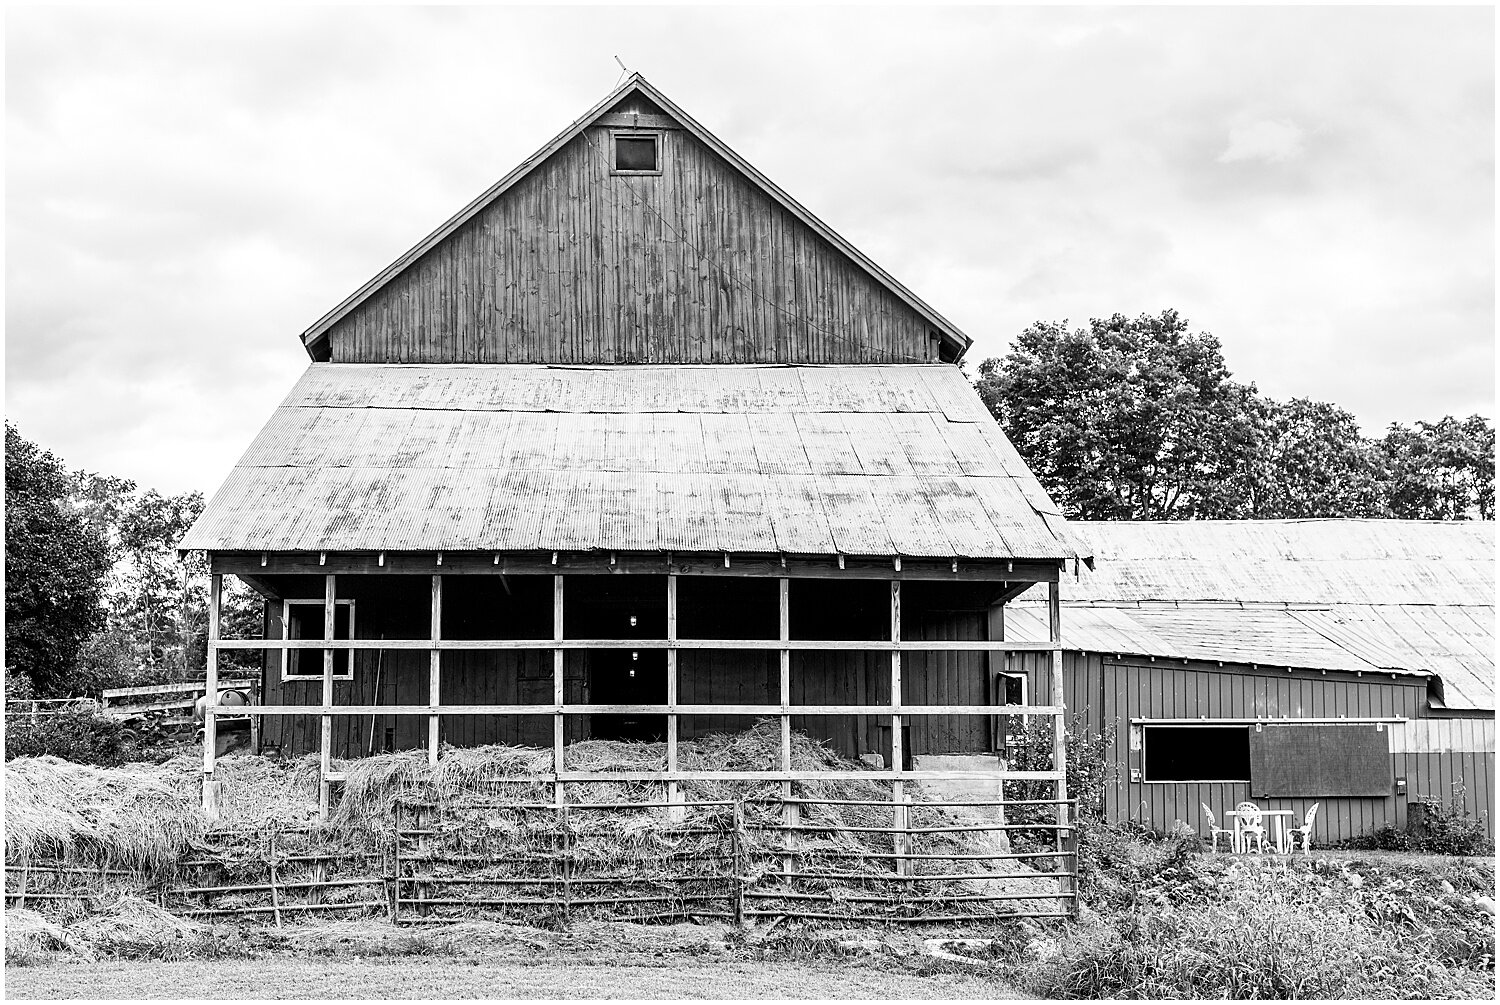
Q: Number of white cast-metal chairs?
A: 3